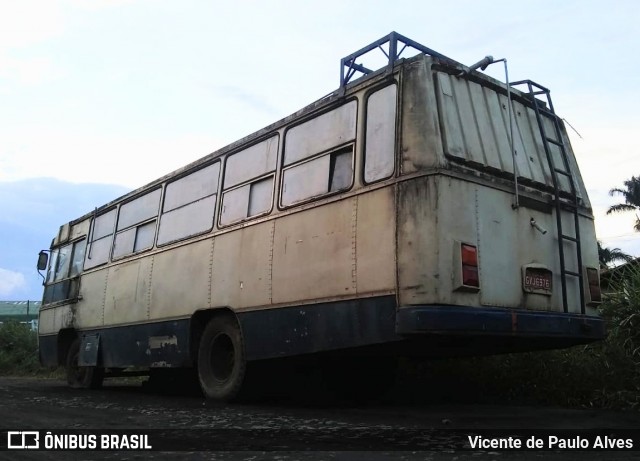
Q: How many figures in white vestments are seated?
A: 0